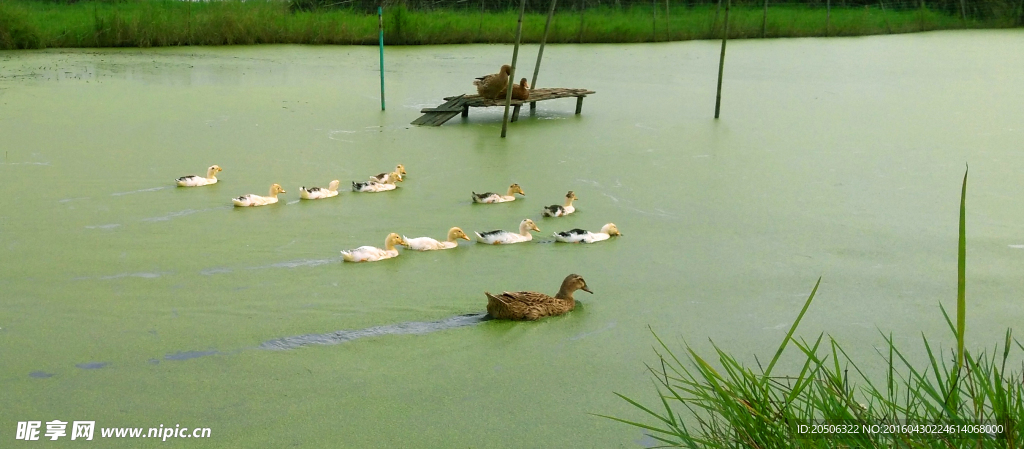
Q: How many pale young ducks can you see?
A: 11